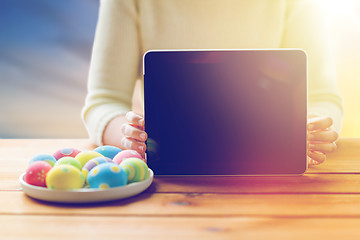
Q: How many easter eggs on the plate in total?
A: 11